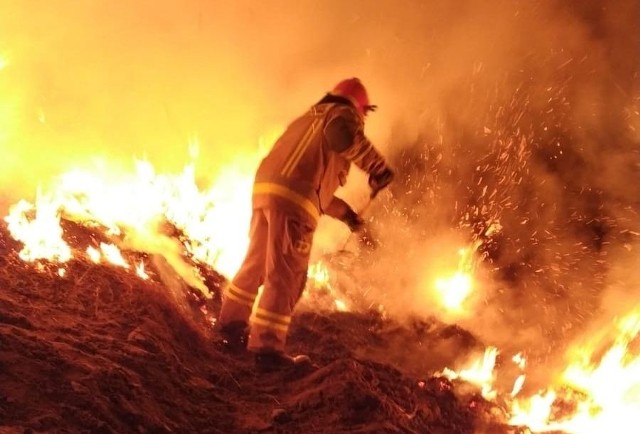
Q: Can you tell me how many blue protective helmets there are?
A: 0